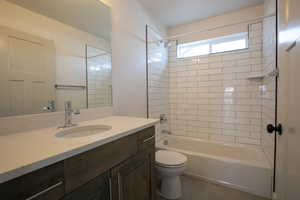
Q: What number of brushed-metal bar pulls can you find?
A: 4